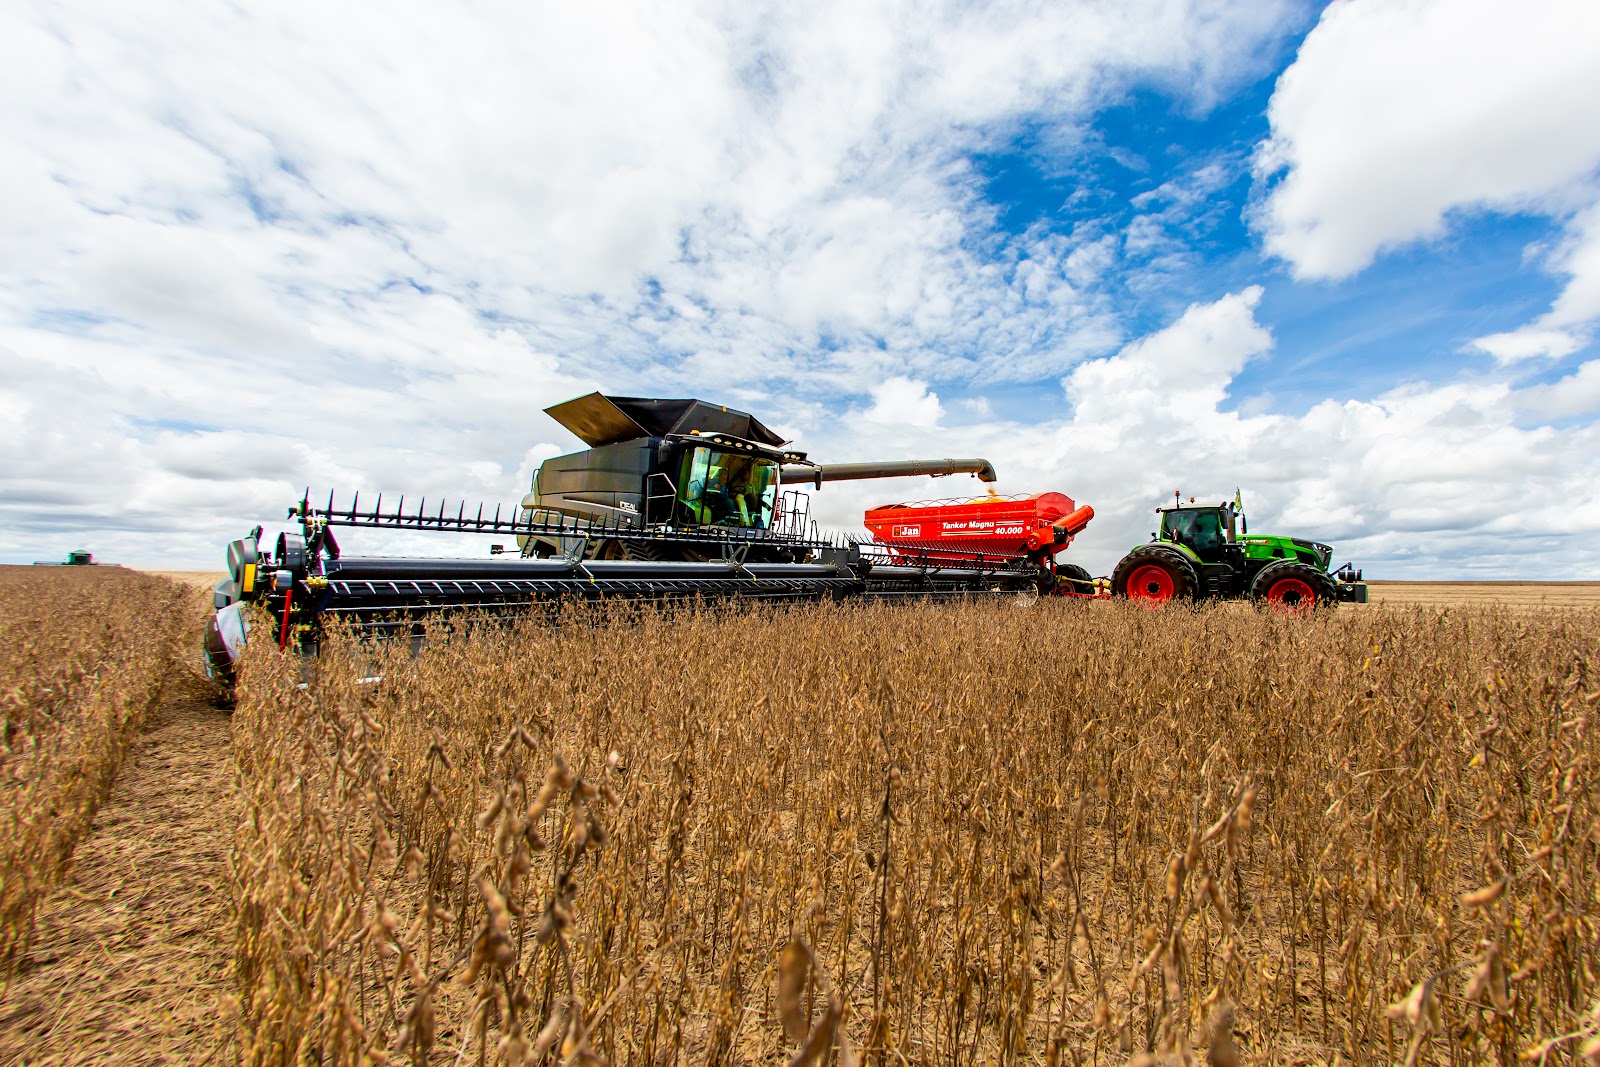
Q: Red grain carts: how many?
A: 1